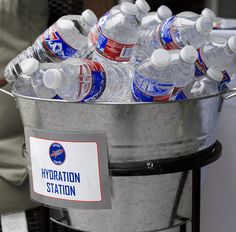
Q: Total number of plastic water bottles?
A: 12